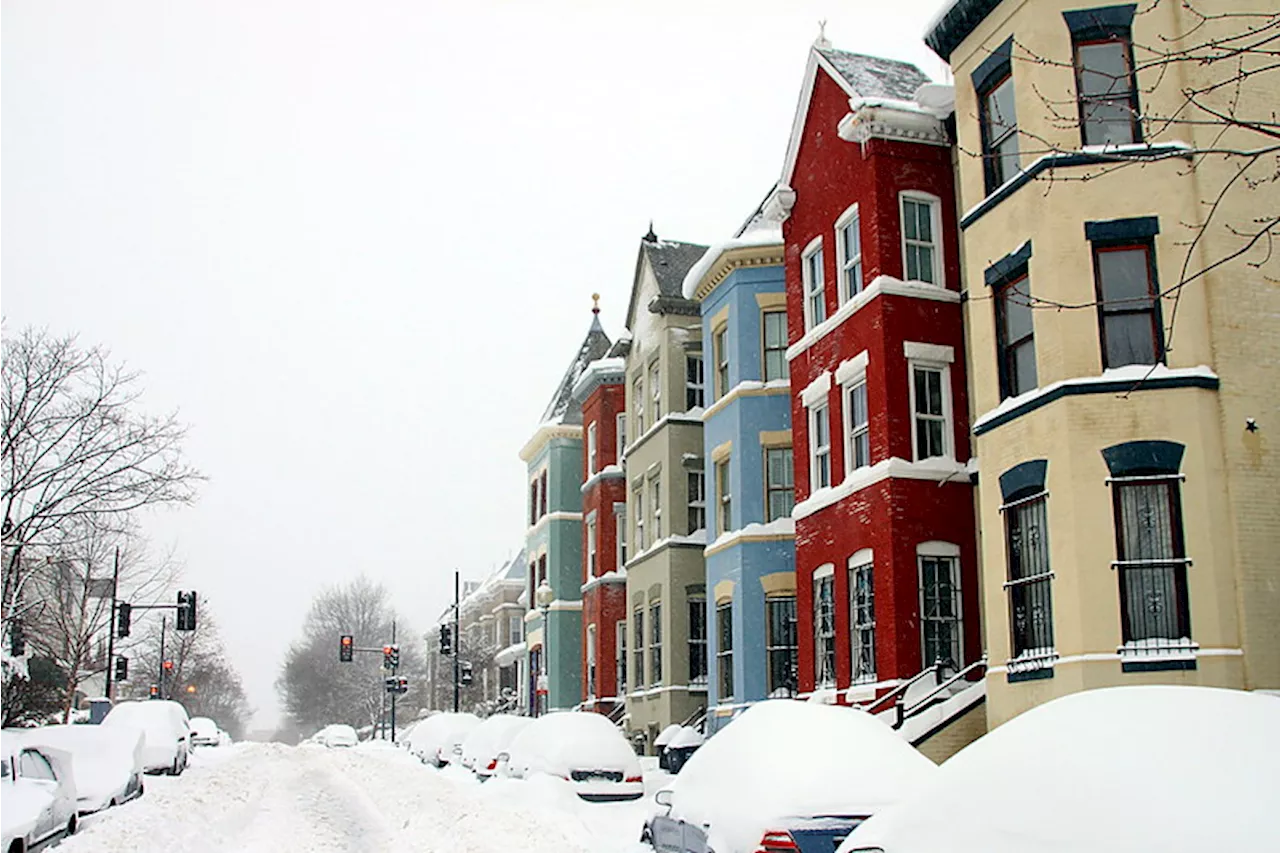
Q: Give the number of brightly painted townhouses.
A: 6